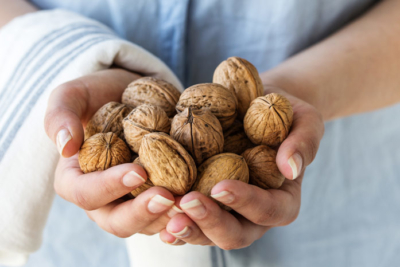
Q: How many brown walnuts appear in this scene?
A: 13